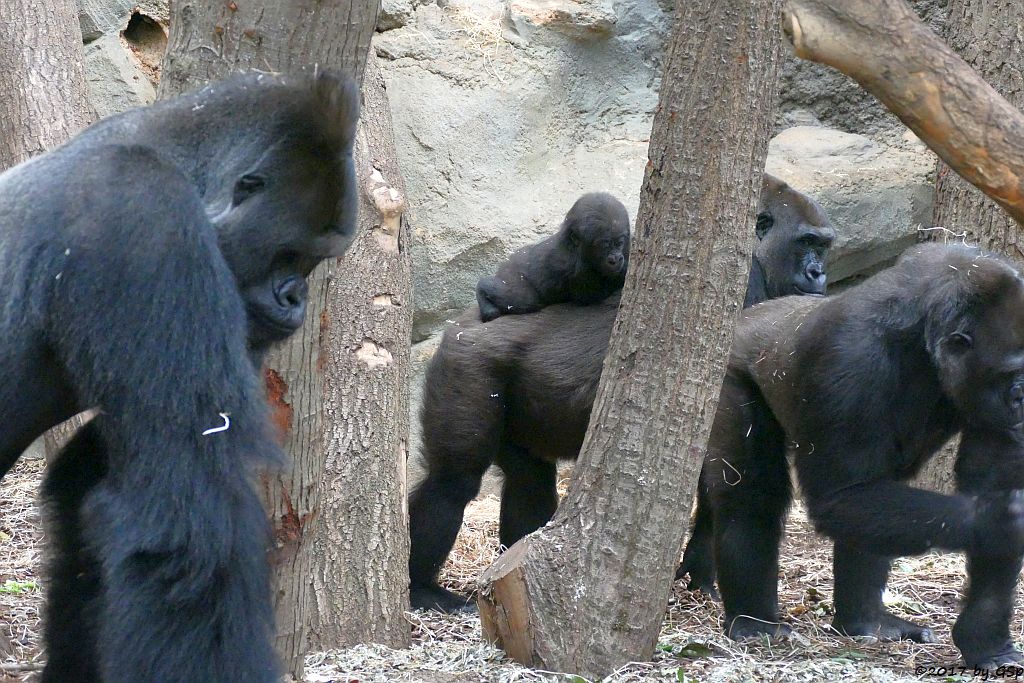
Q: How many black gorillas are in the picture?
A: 4